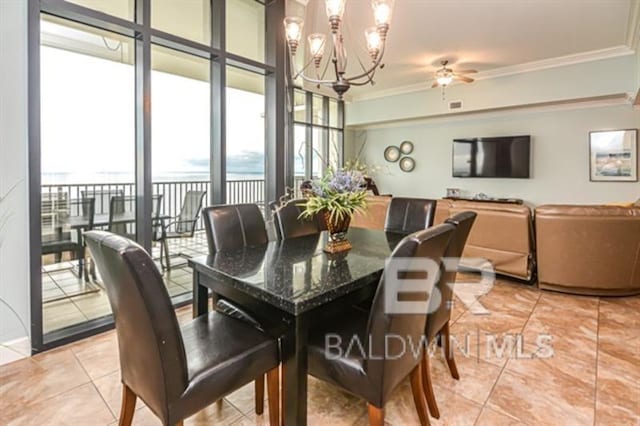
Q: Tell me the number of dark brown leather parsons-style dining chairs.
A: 6